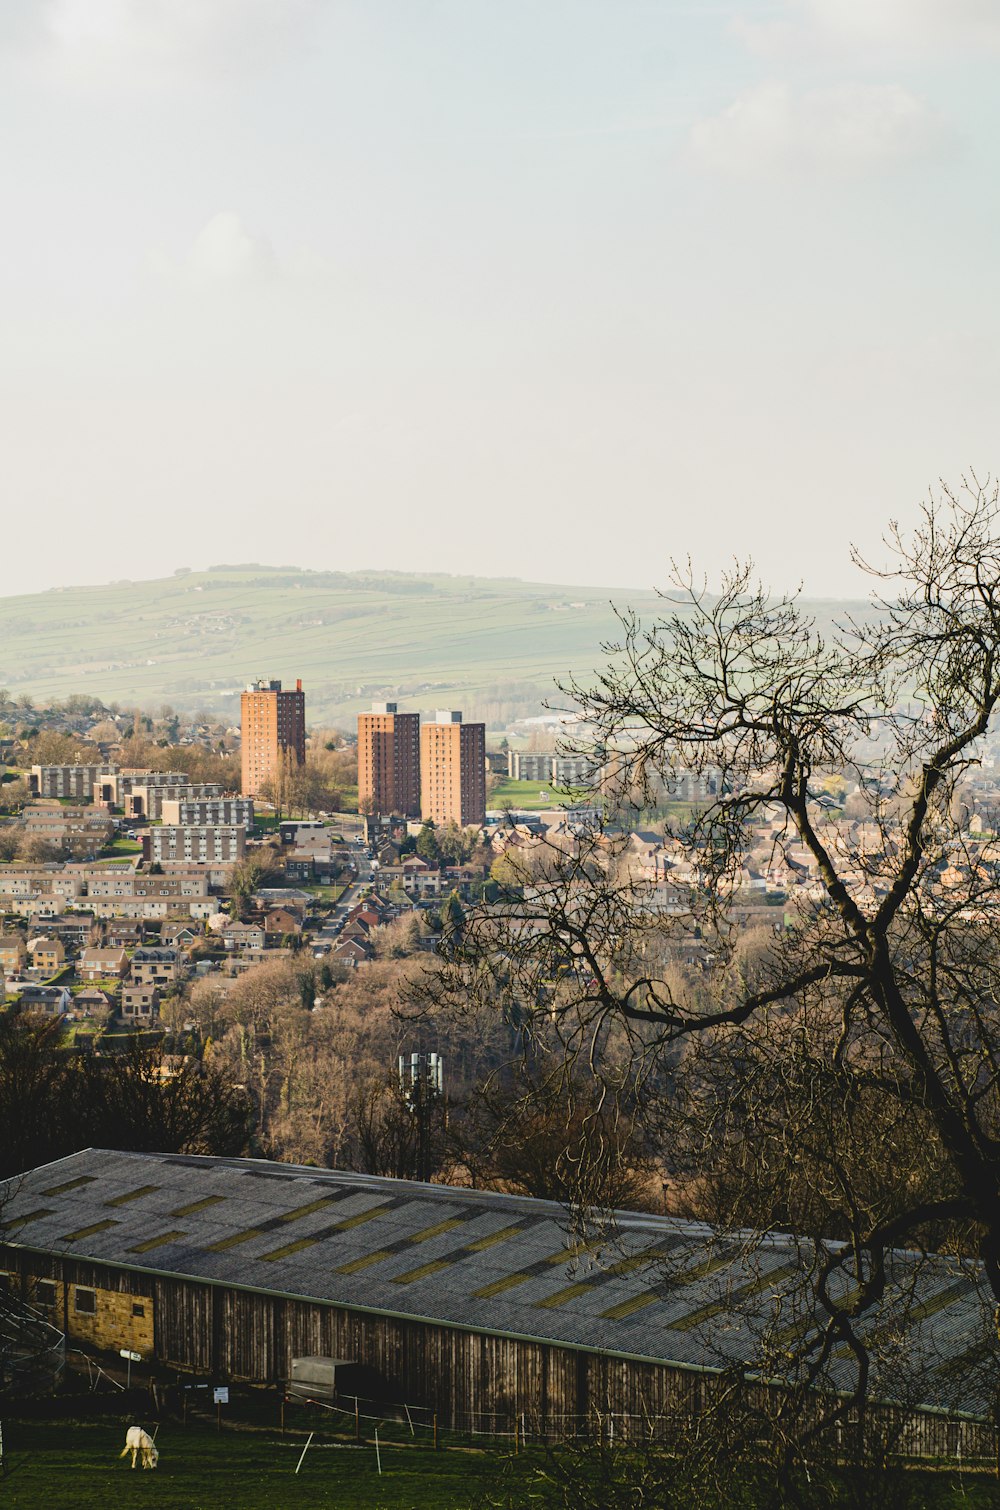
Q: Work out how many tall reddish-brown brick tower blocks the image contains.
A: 3